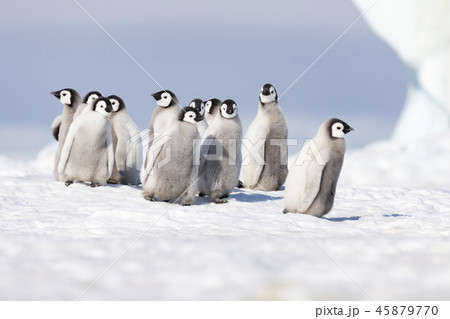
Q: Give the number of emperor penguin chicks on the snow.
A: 11